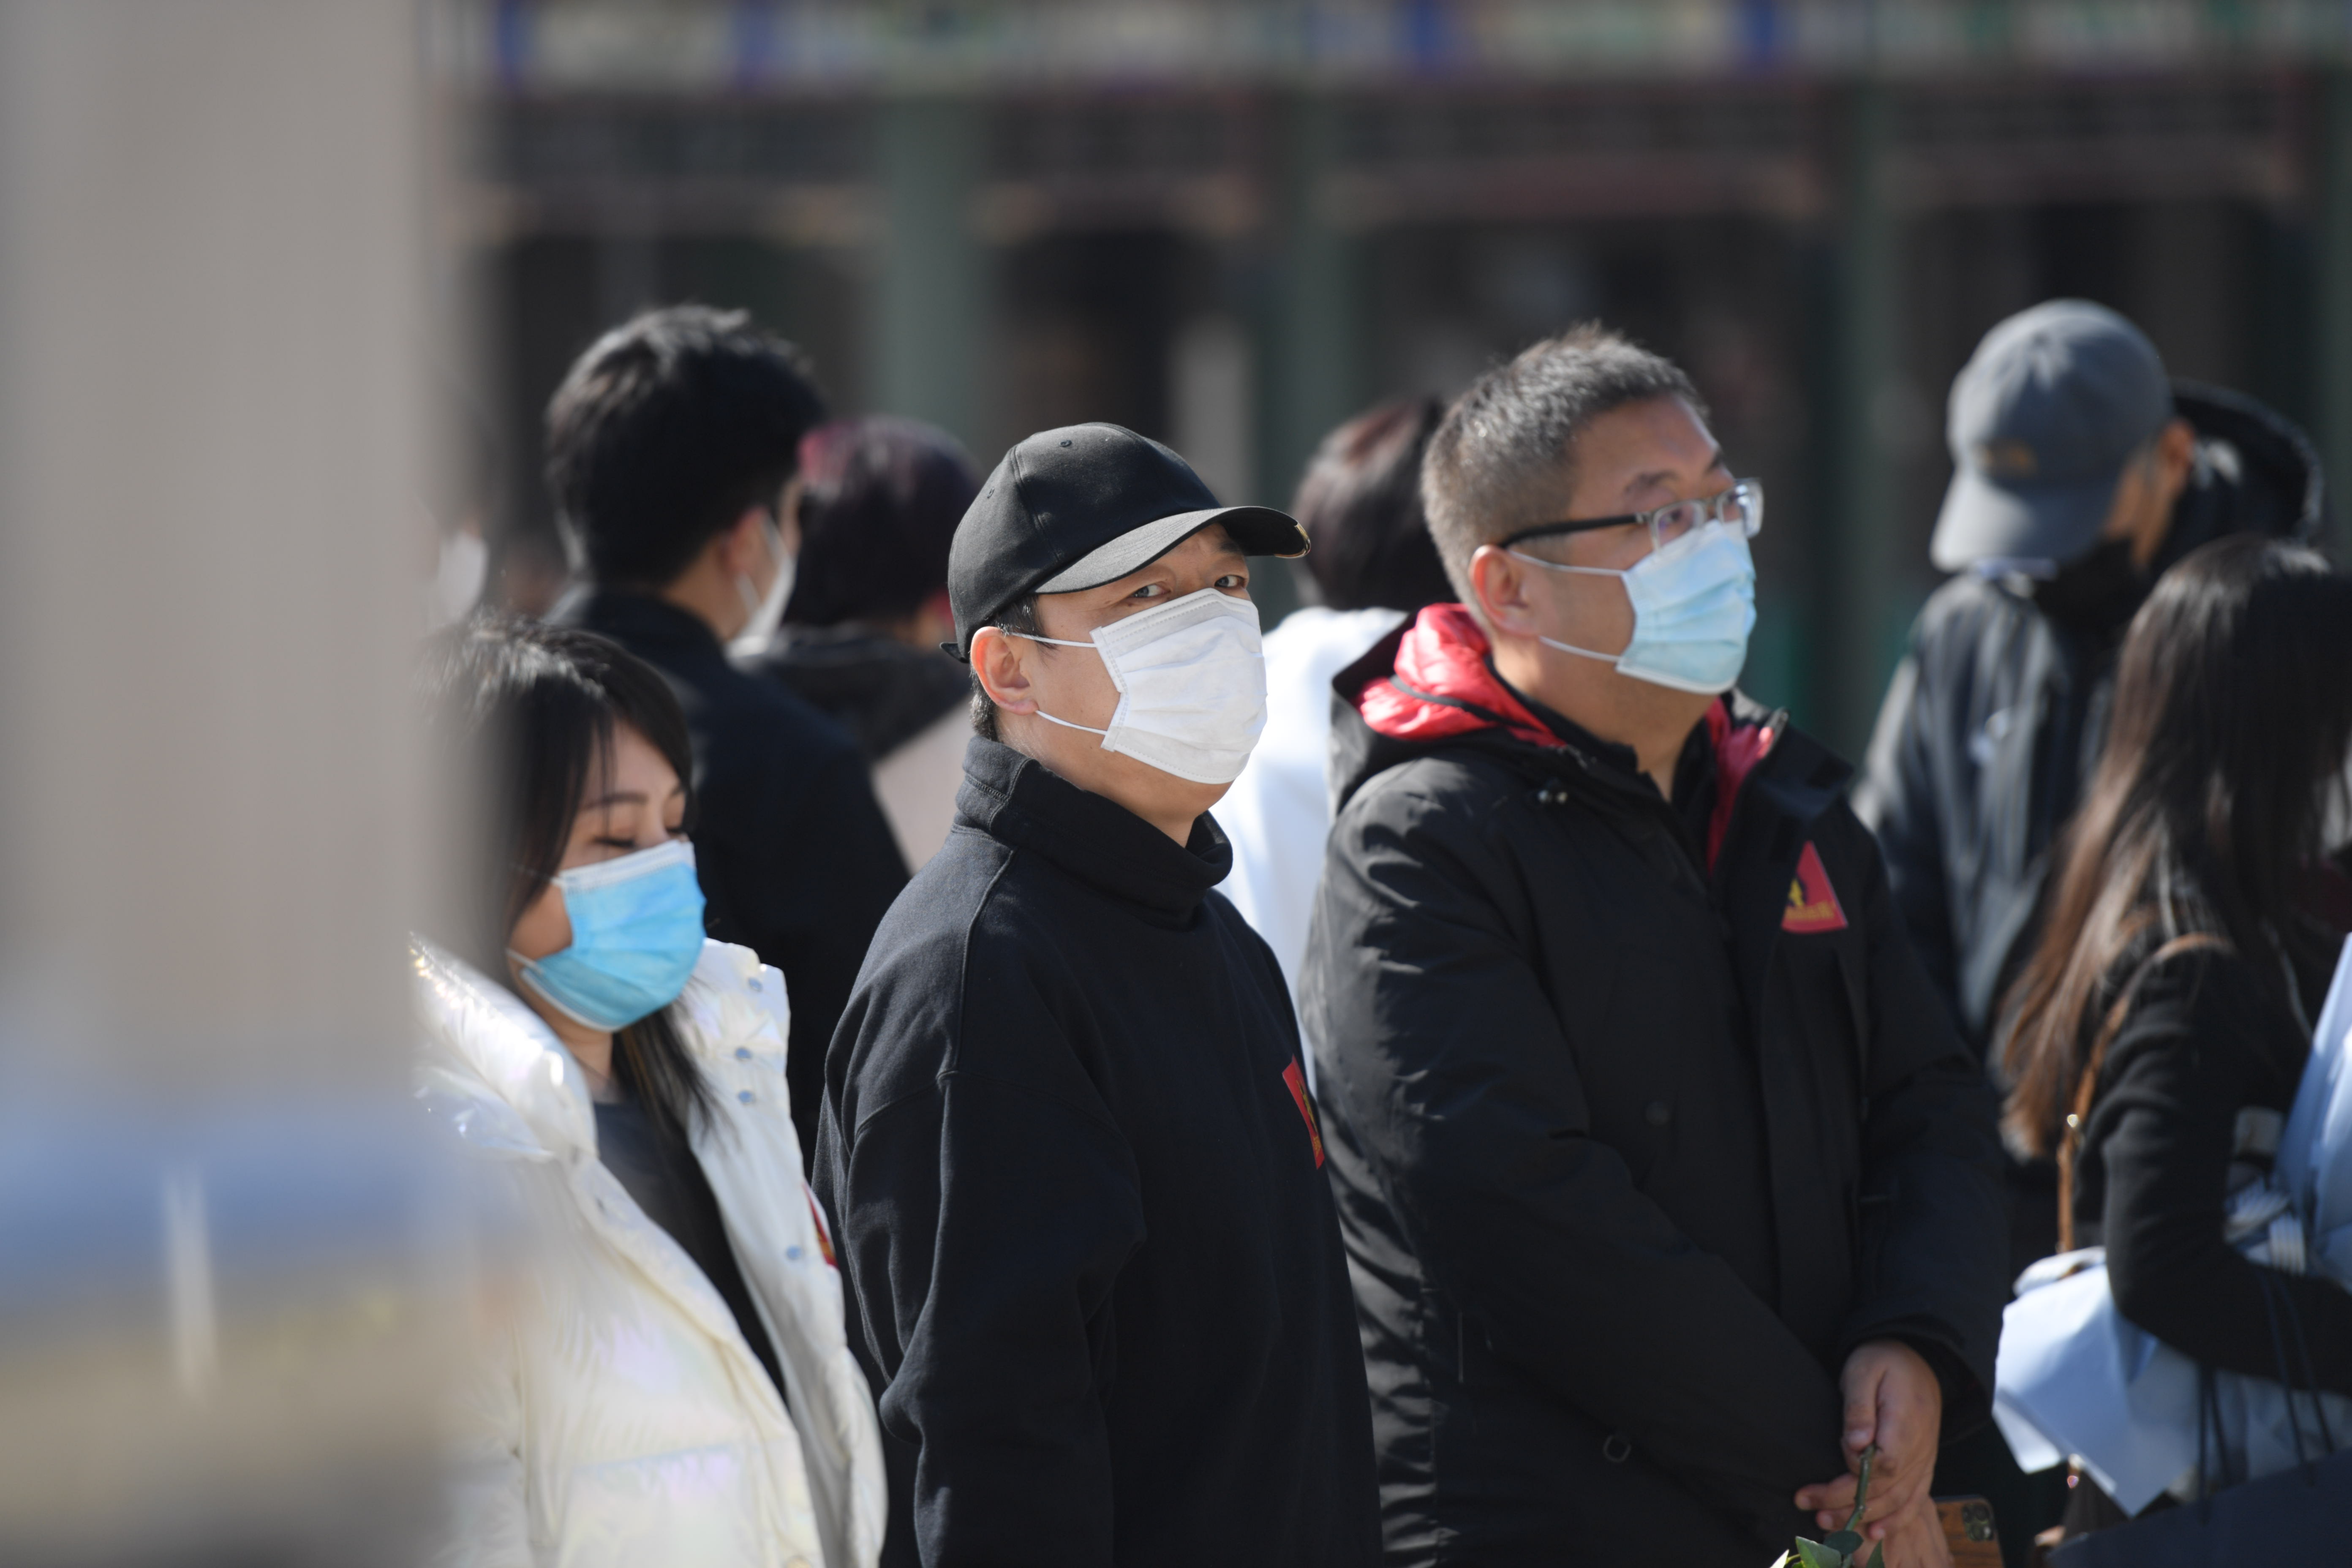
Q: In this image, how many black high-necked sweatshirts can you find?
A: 1